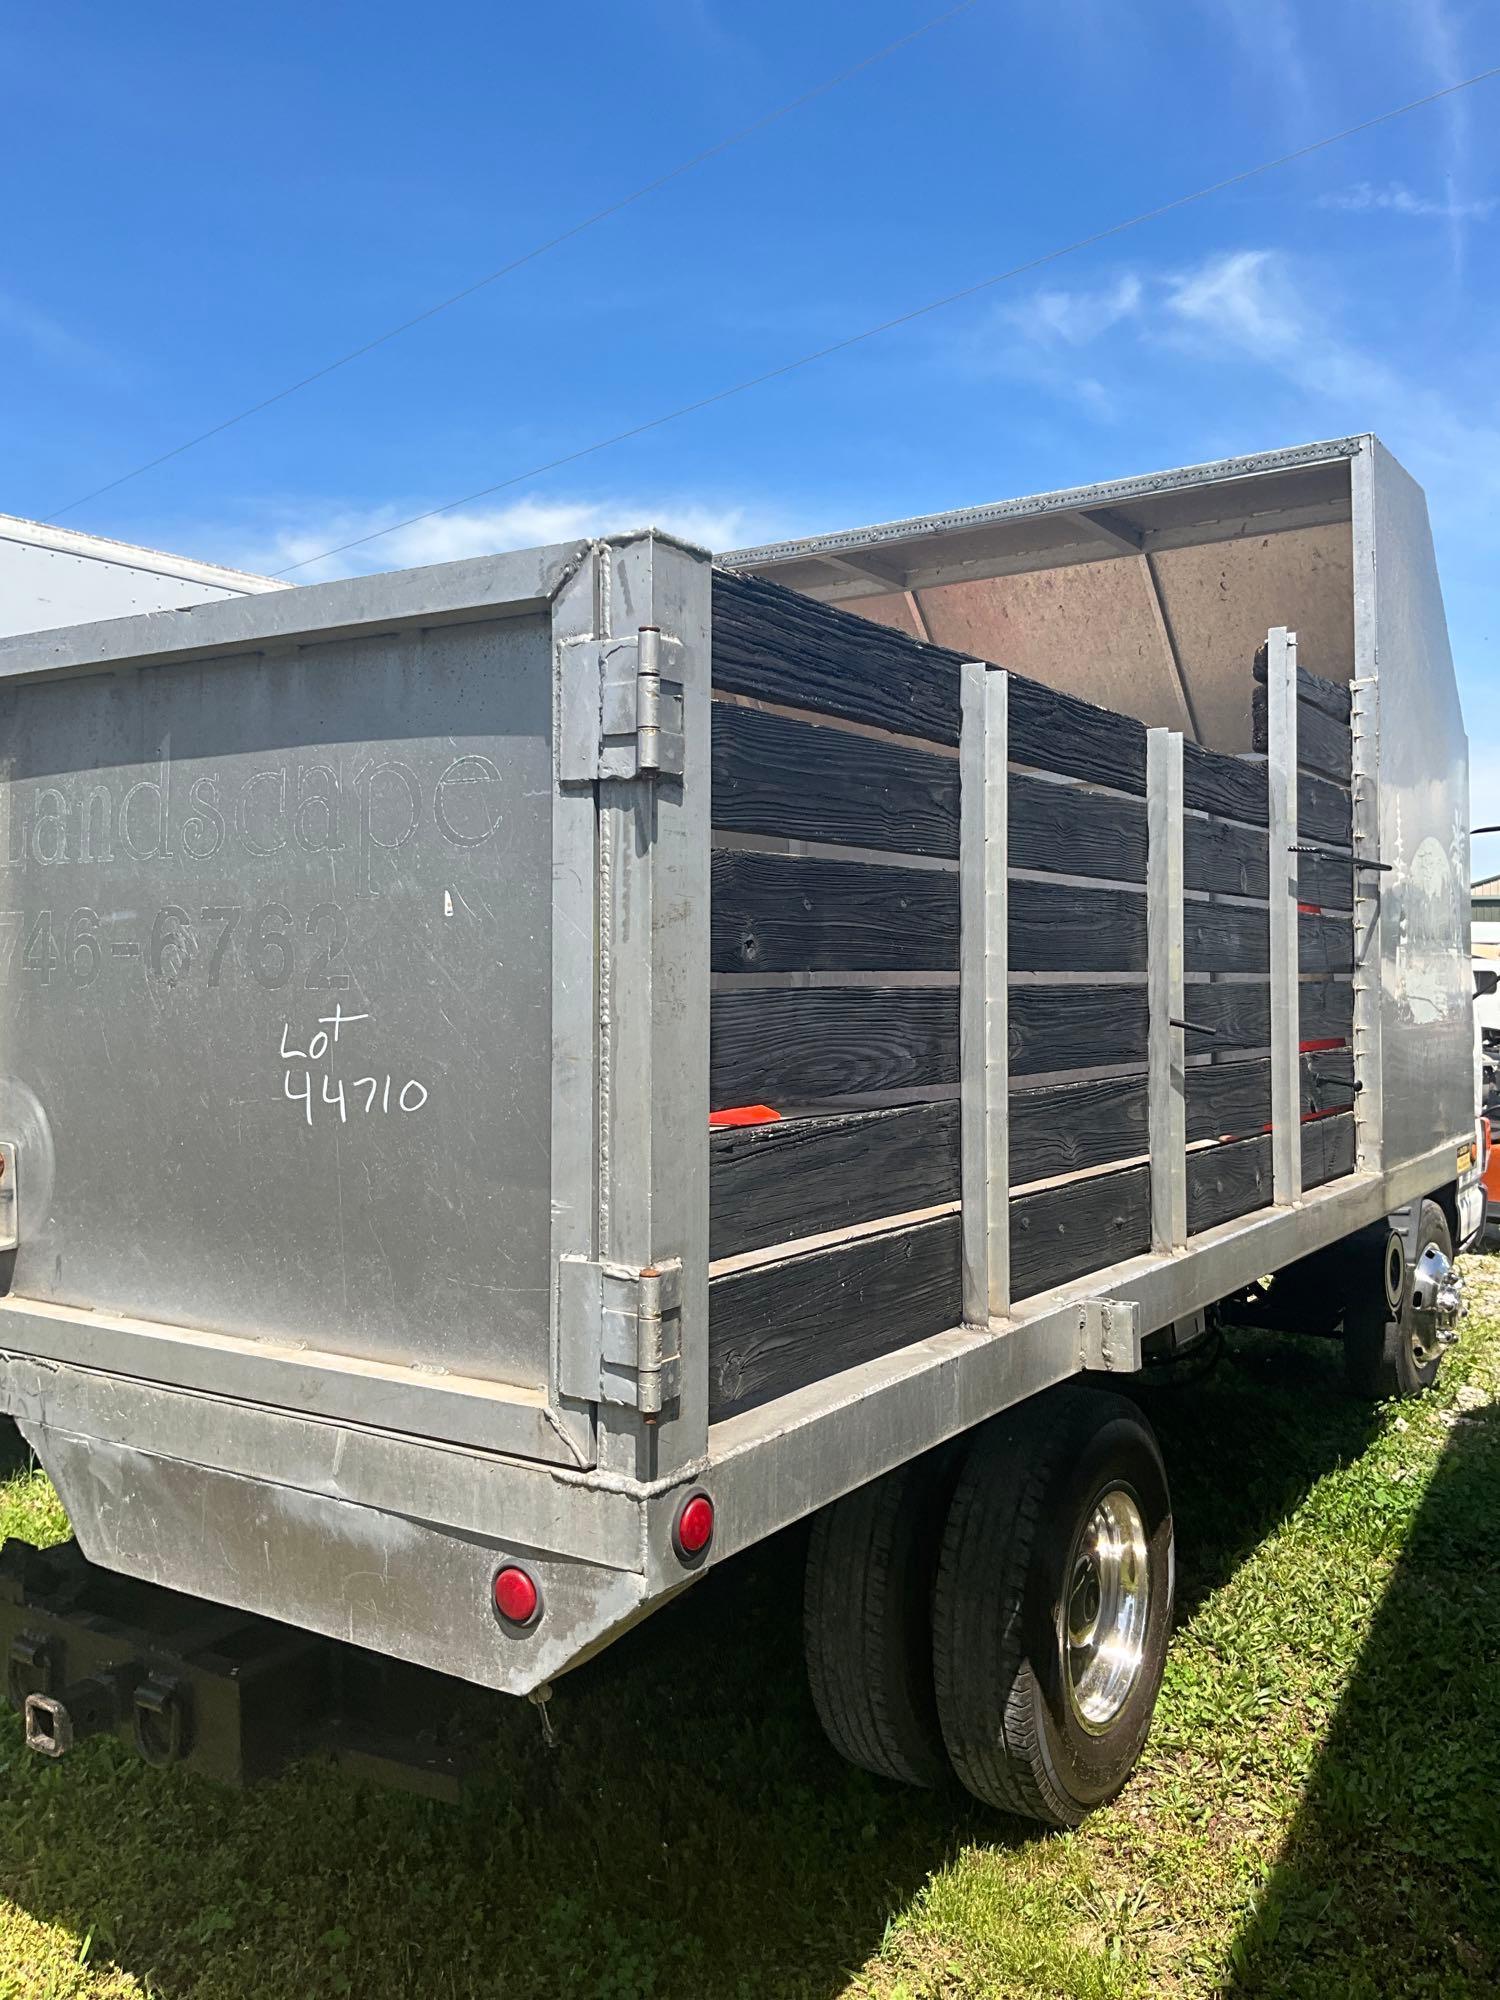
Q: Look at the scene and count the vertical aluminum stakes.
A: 3